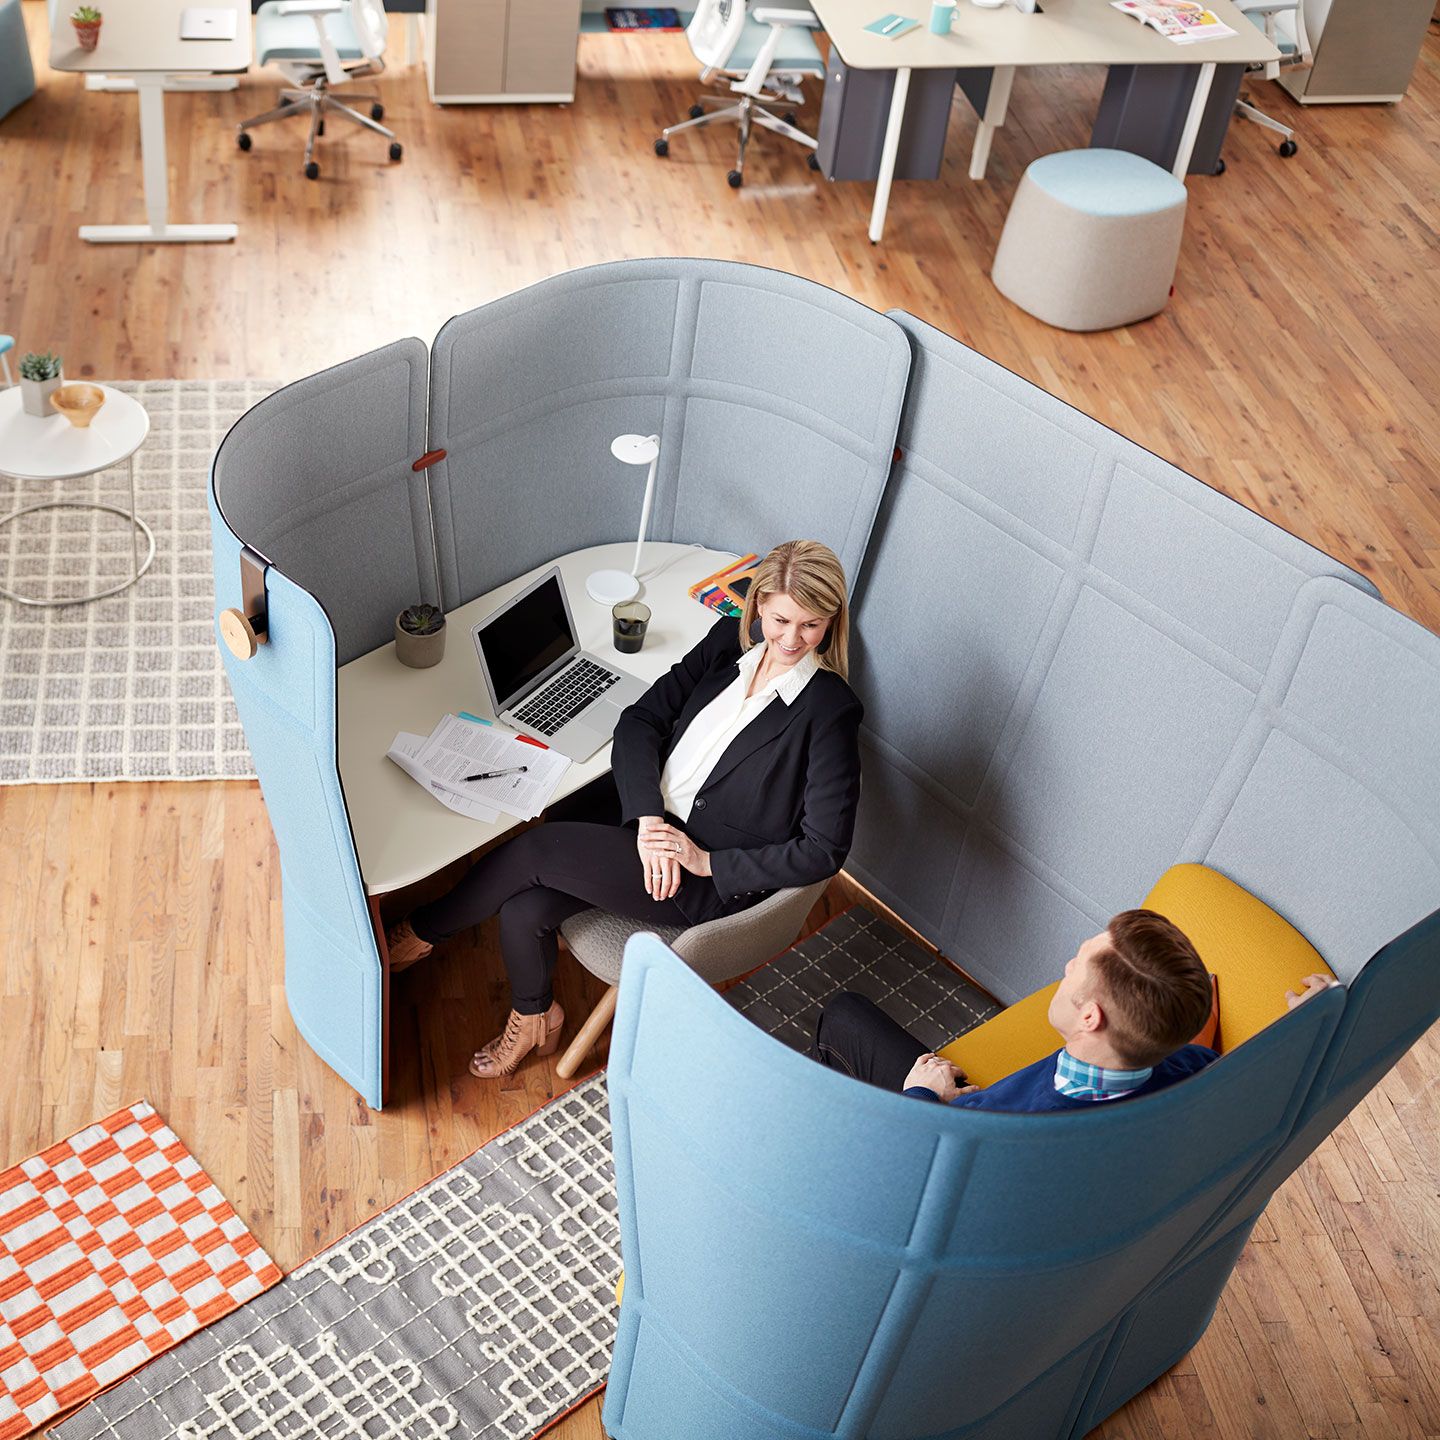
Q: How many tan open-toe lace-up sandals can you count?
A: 2